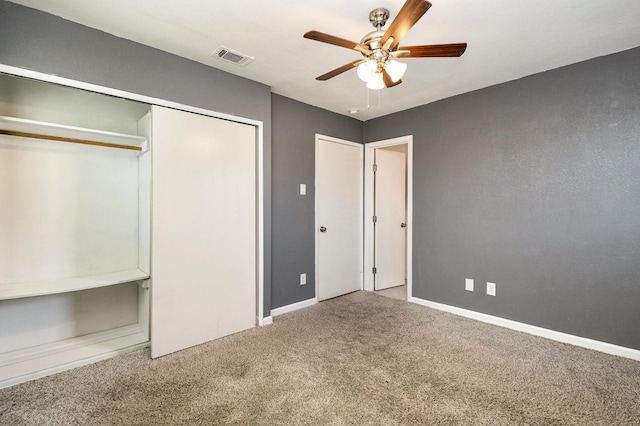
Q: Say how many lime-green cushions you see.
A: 0